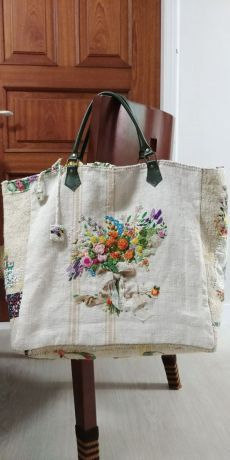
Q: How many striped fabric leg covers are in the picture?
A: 2